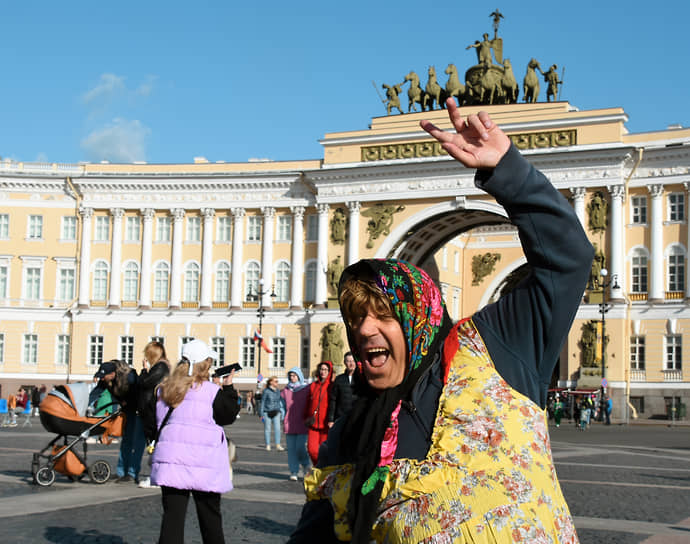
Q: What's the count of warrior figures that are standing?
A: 2